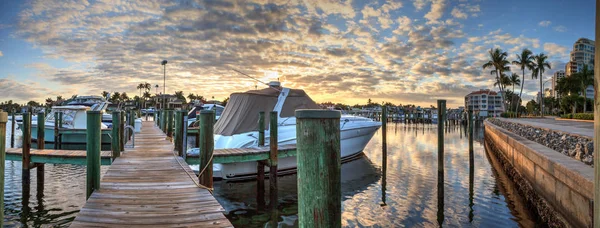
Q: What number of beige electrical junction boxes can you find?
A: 0